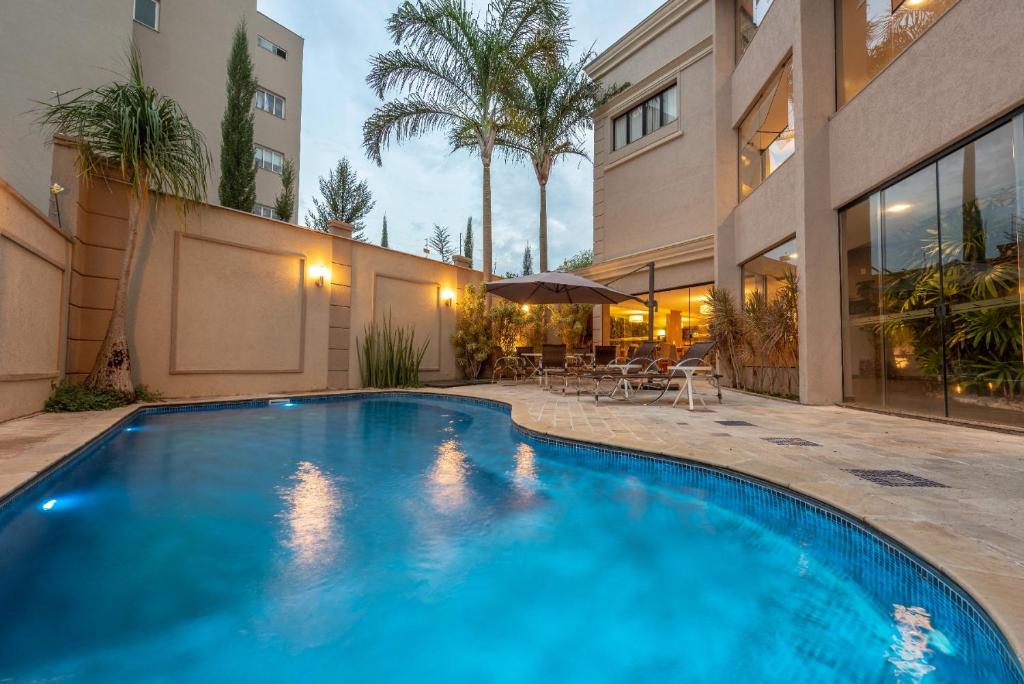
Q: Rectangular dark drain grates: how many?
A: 3